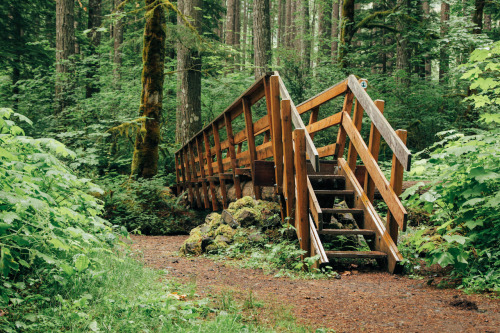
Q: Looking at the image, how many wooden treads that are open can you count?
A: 5